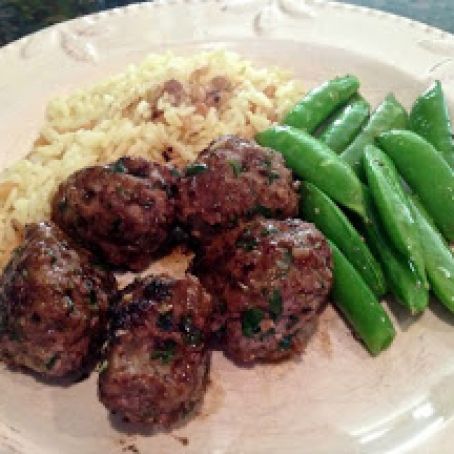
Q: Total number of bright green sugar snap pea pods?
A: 11